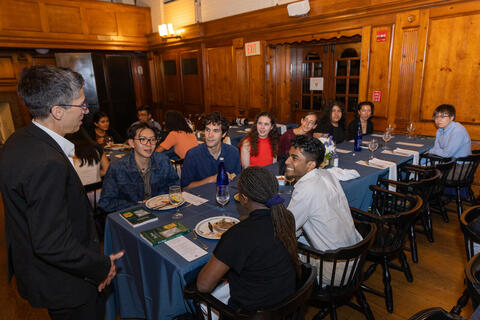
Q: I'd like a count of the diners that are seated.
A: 13